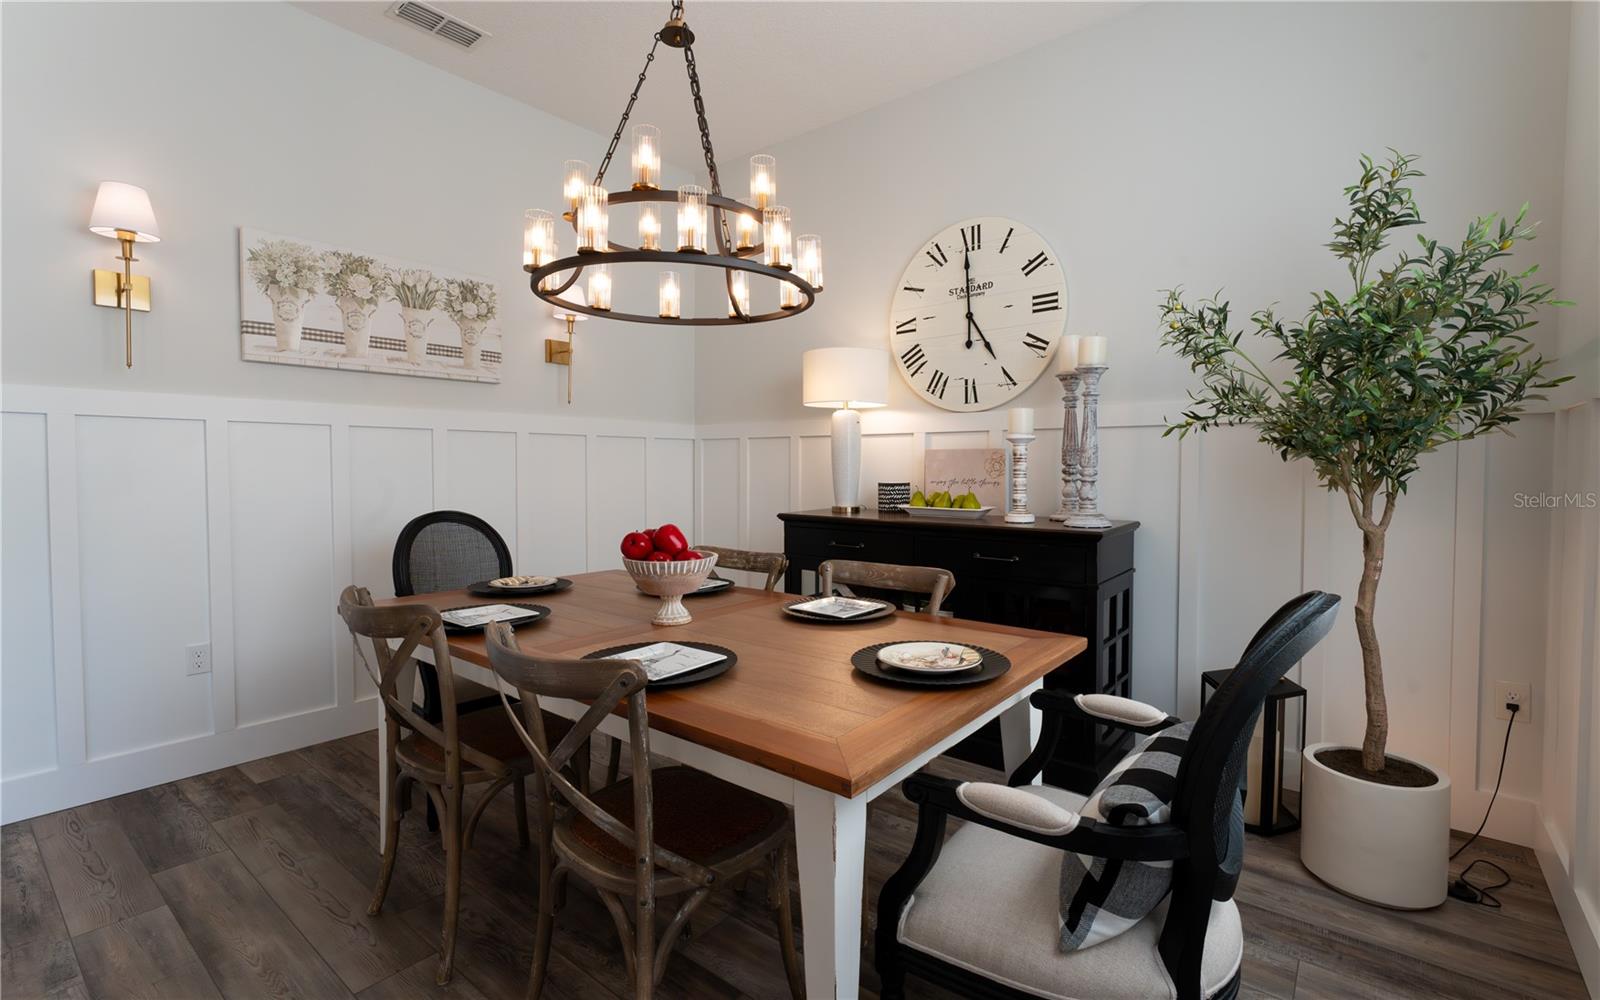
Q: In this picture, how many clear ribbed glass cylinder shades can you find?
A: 15